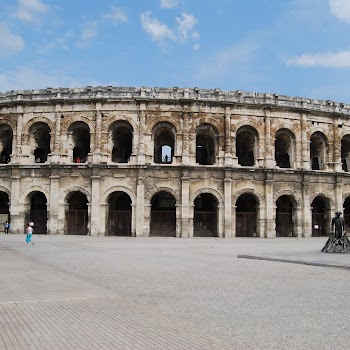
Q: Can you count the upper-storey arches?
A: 10